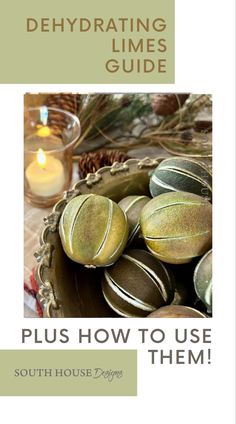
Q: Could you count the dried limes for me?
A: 7